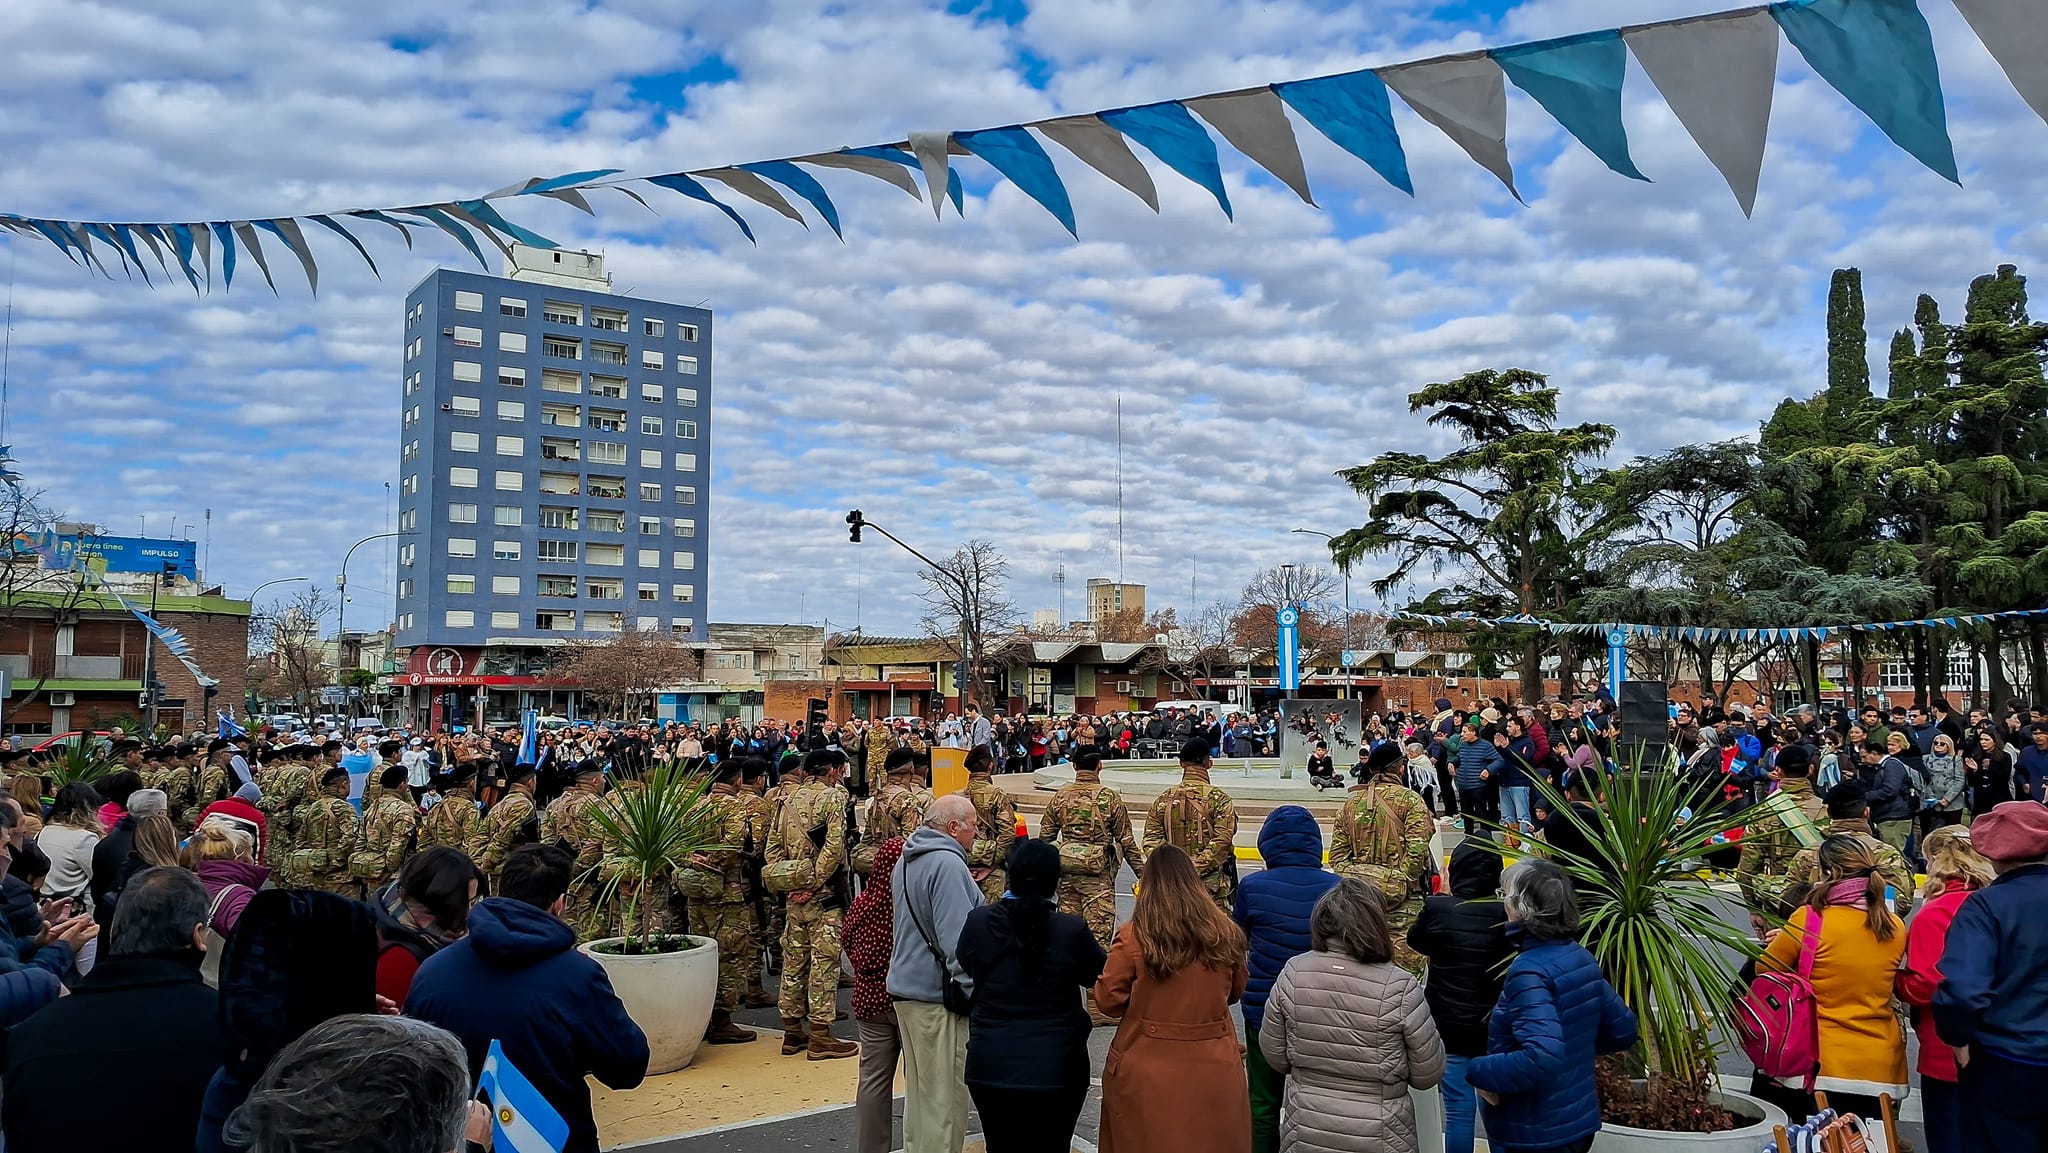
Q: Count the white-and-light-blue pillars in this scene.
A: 2